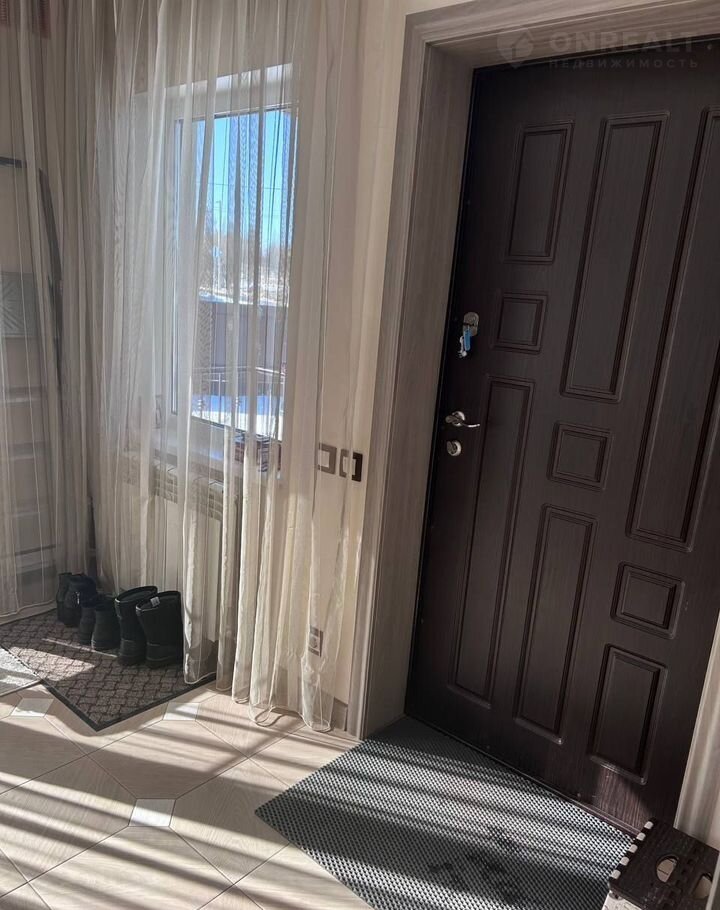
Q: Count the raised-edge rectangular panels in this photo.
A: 9